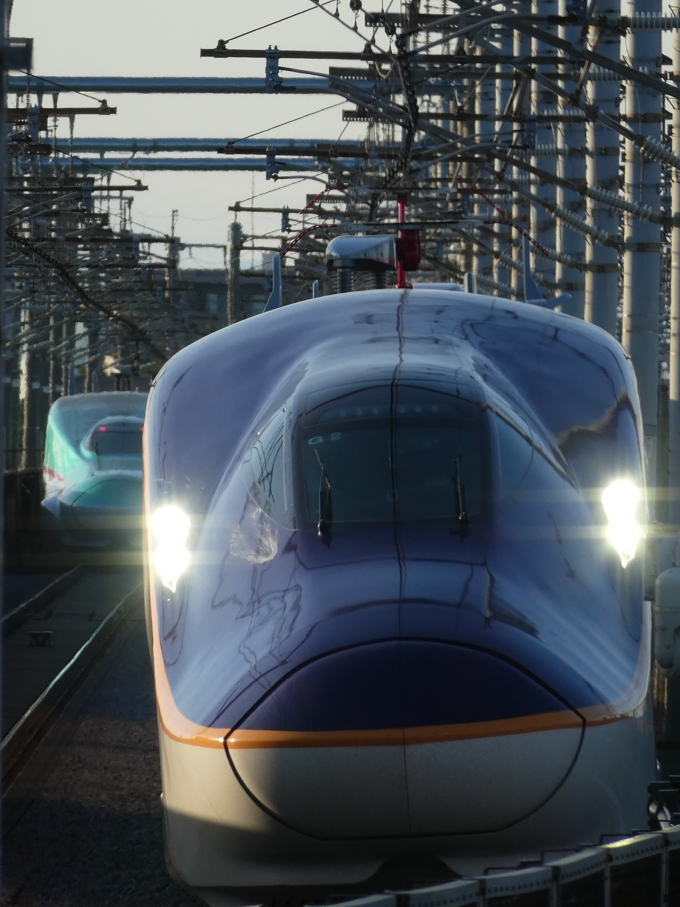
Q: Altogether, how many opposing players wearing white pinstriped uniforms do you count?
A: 0